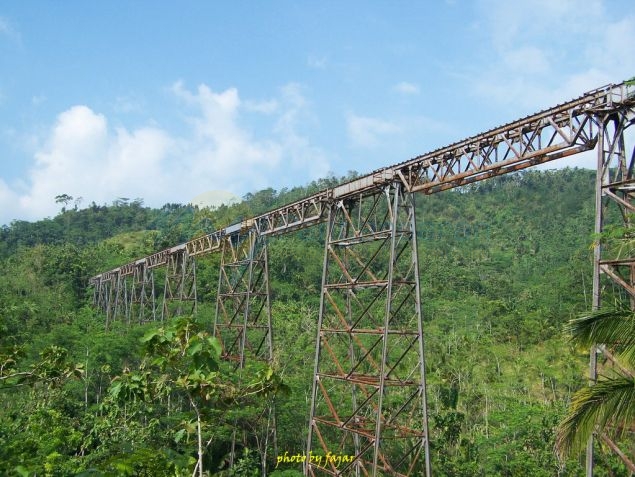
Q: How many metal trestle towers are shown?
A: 7